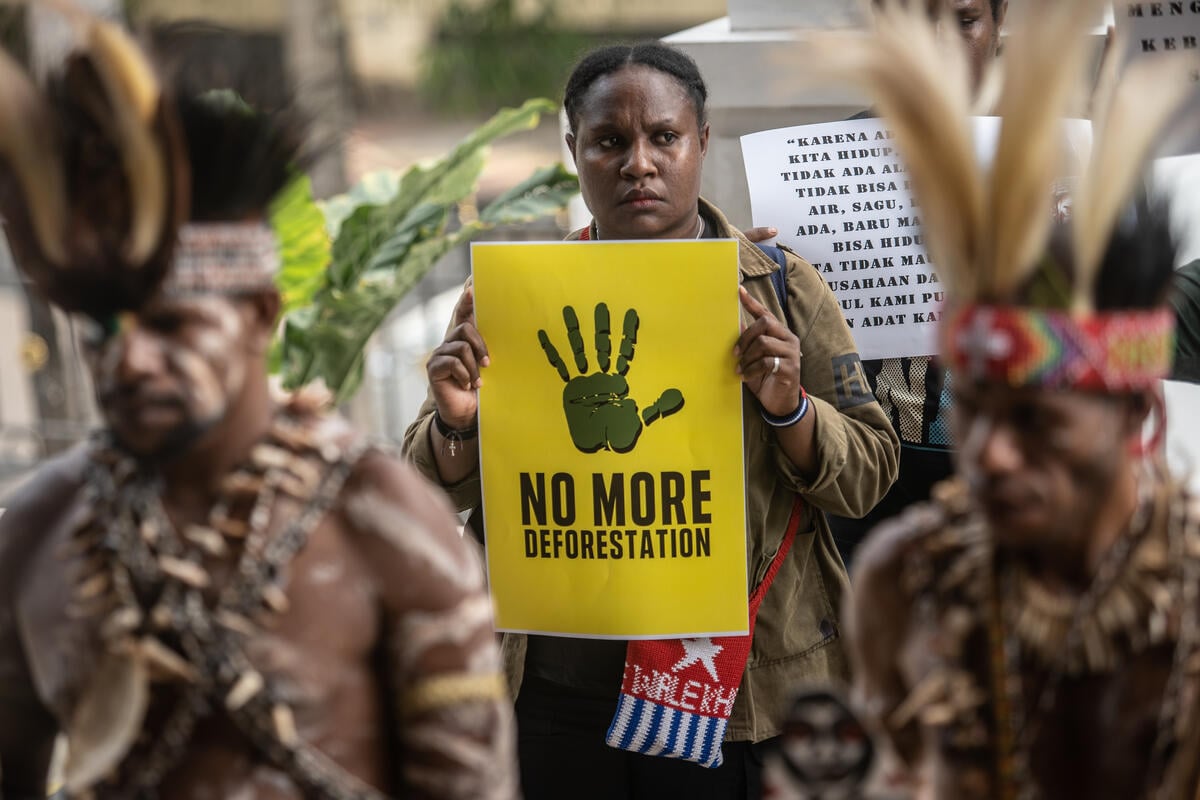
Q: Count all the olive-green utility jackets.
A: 1